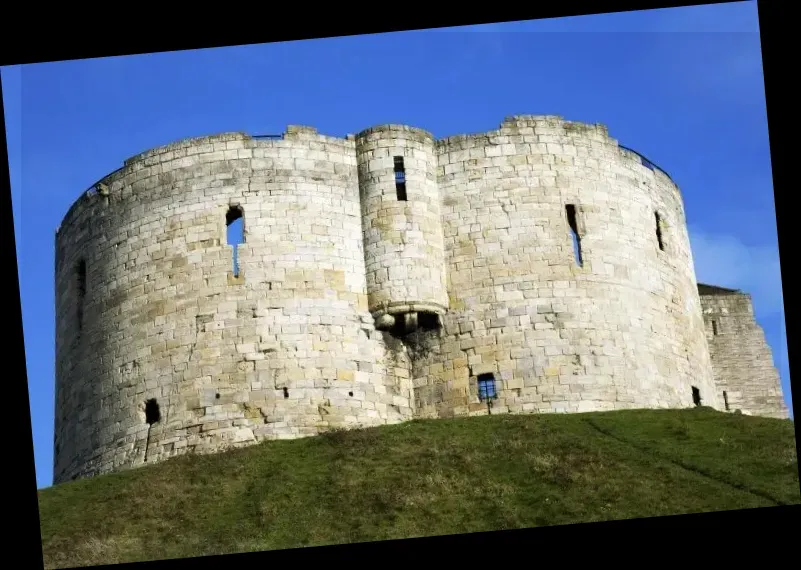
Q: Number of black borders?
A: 4